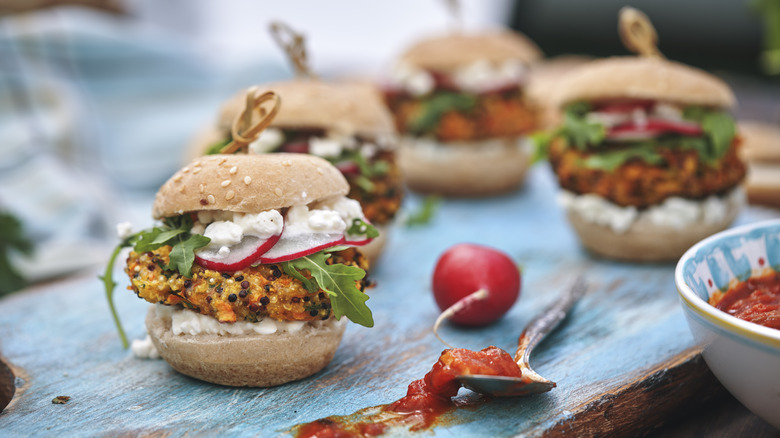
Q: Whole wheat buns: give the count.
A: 4